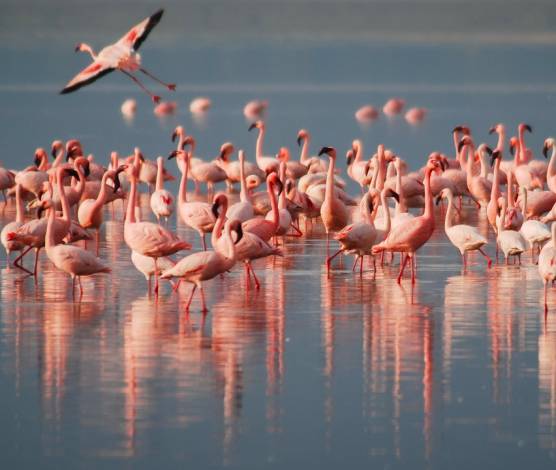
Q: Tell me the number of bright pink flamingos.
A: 2